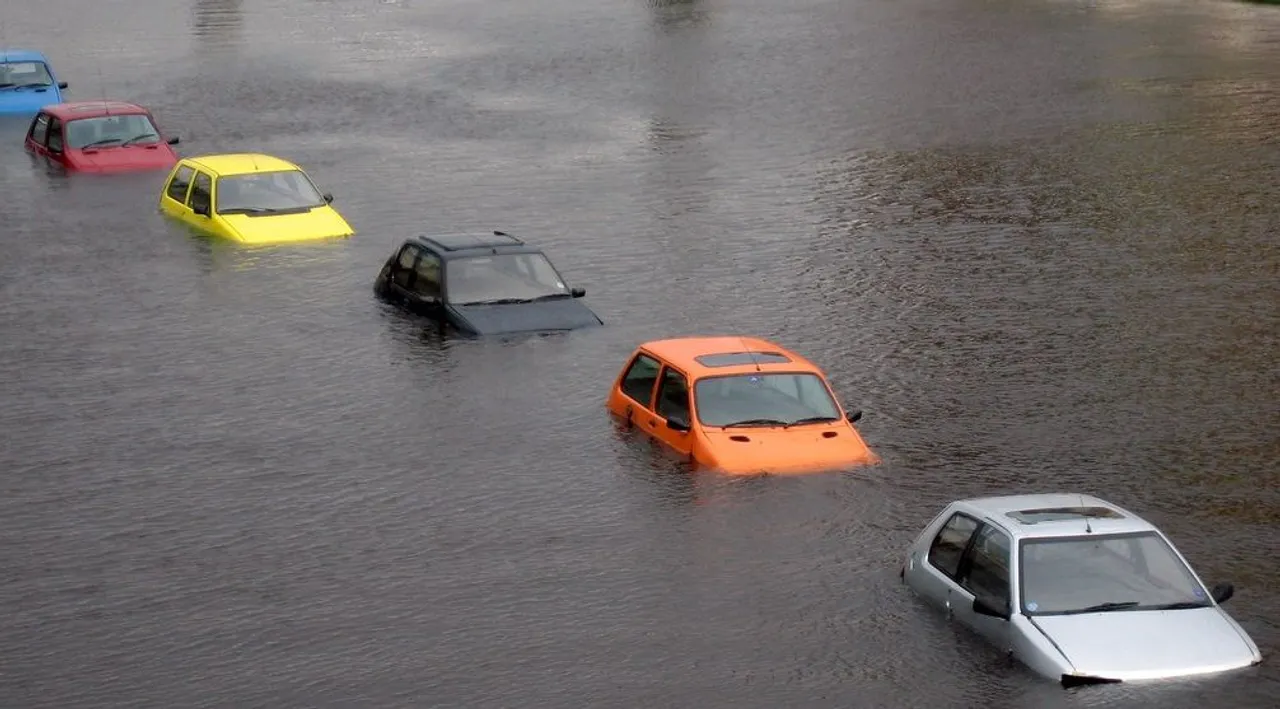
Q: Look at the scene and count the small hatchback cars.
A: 6